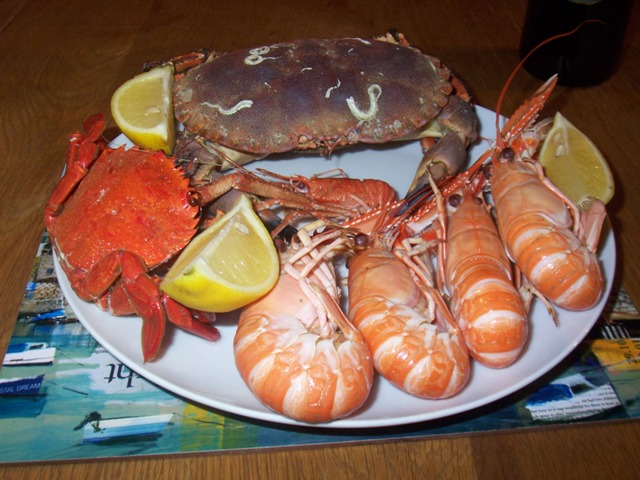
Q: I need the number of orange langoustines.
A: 4